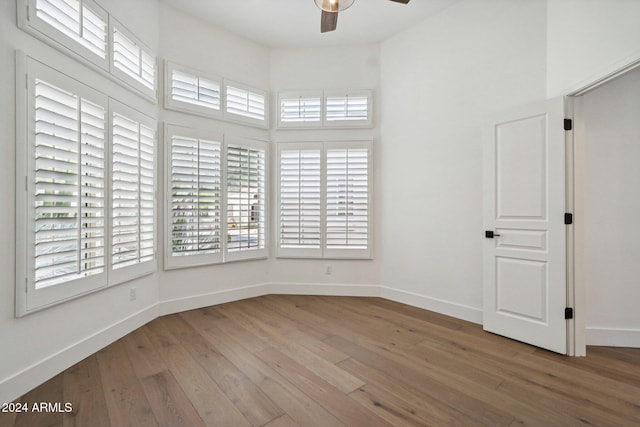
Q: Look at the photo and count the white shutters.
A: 12